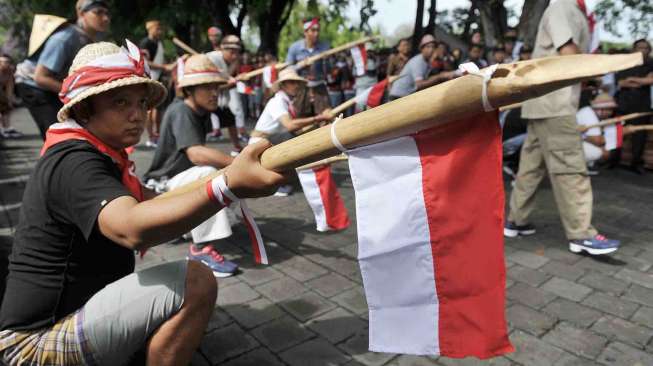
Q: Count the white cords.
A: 2